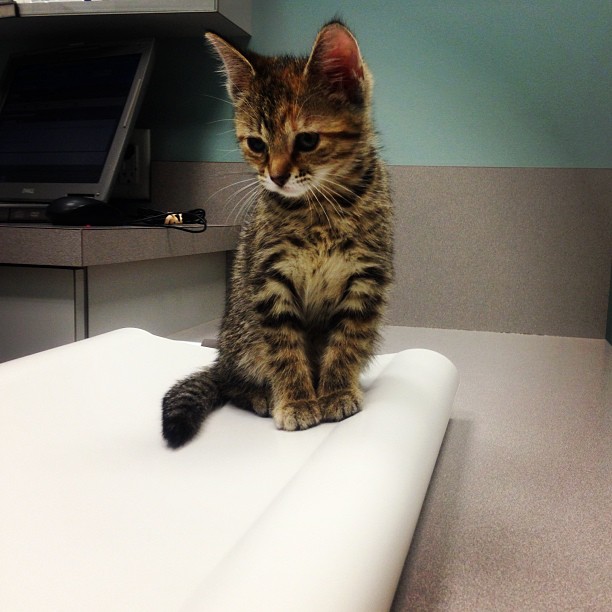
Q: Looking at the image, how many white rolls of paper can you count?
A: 1